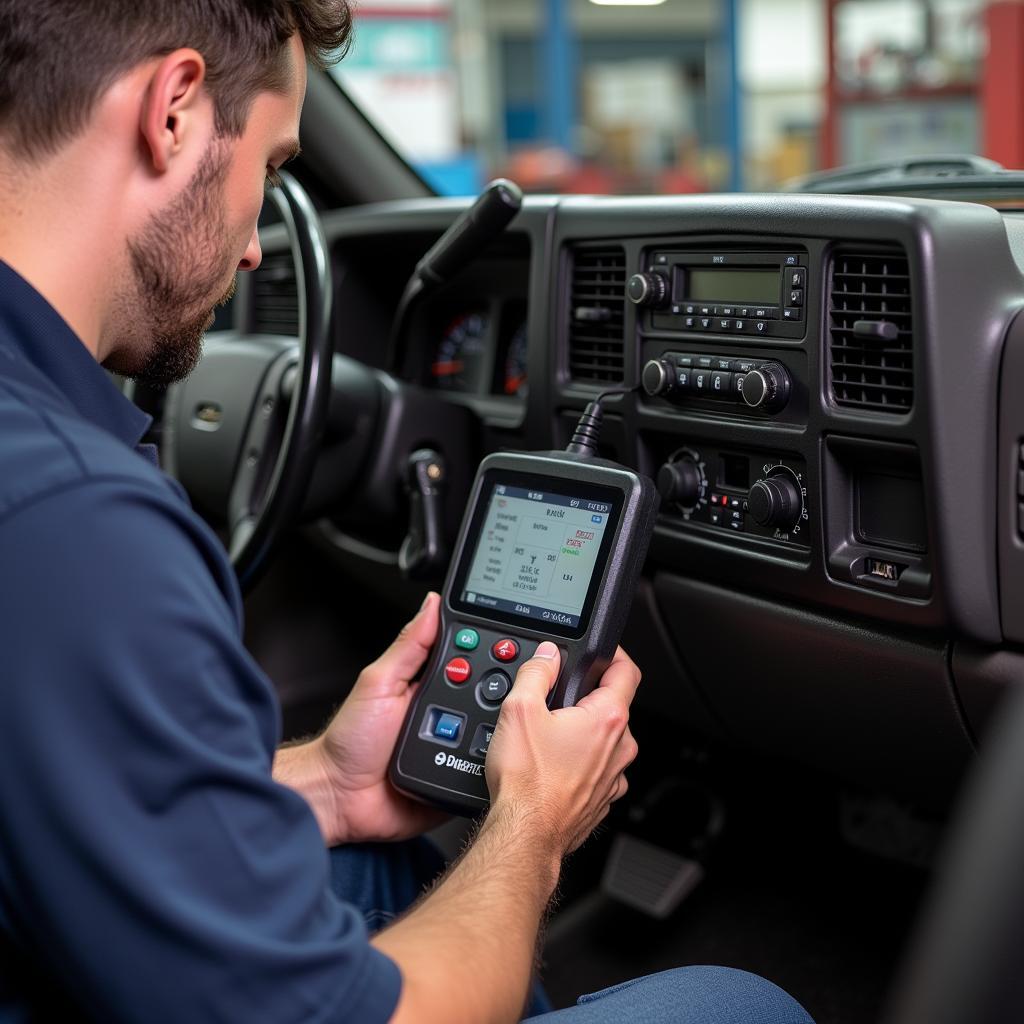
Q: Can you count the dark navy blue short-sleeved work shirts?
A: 1